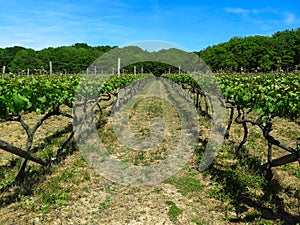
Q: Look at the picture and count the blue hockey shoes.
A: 0